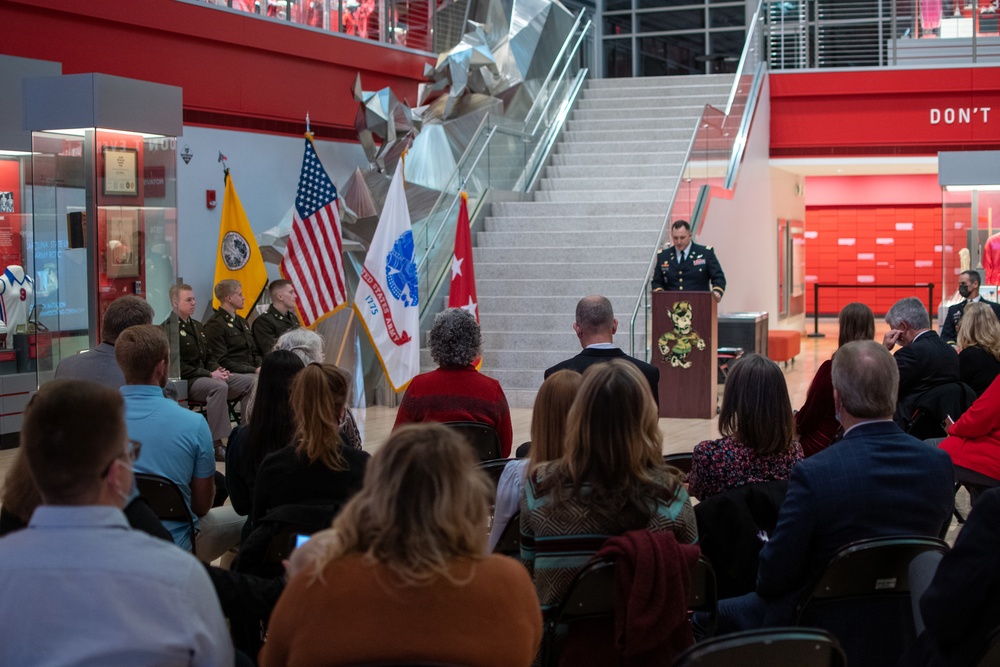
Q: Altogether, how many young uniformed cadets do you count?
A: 3